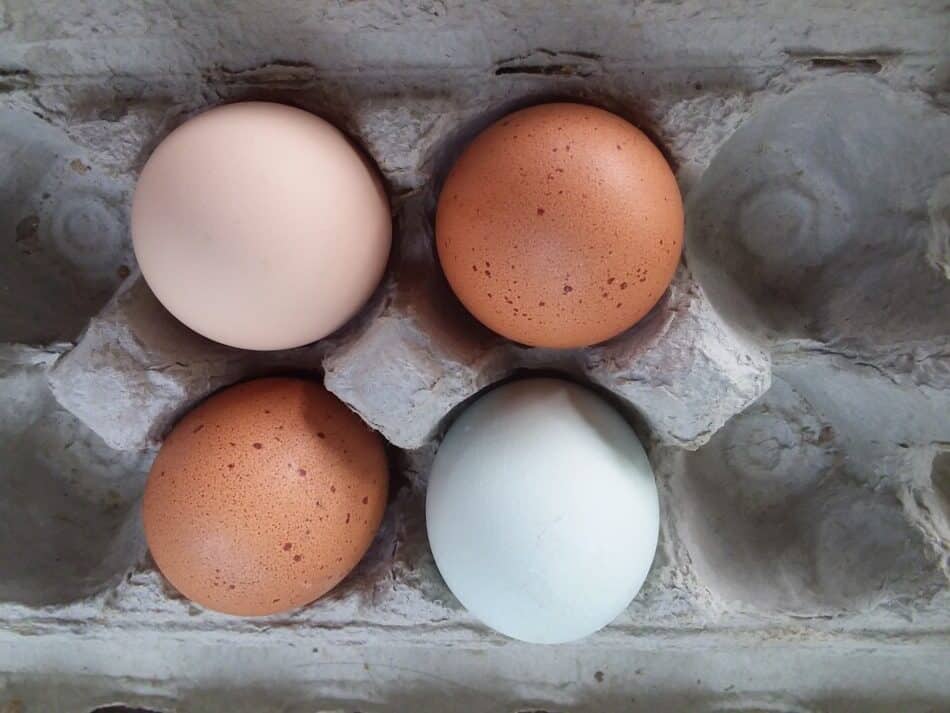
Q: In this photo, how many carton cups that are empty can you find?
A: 4